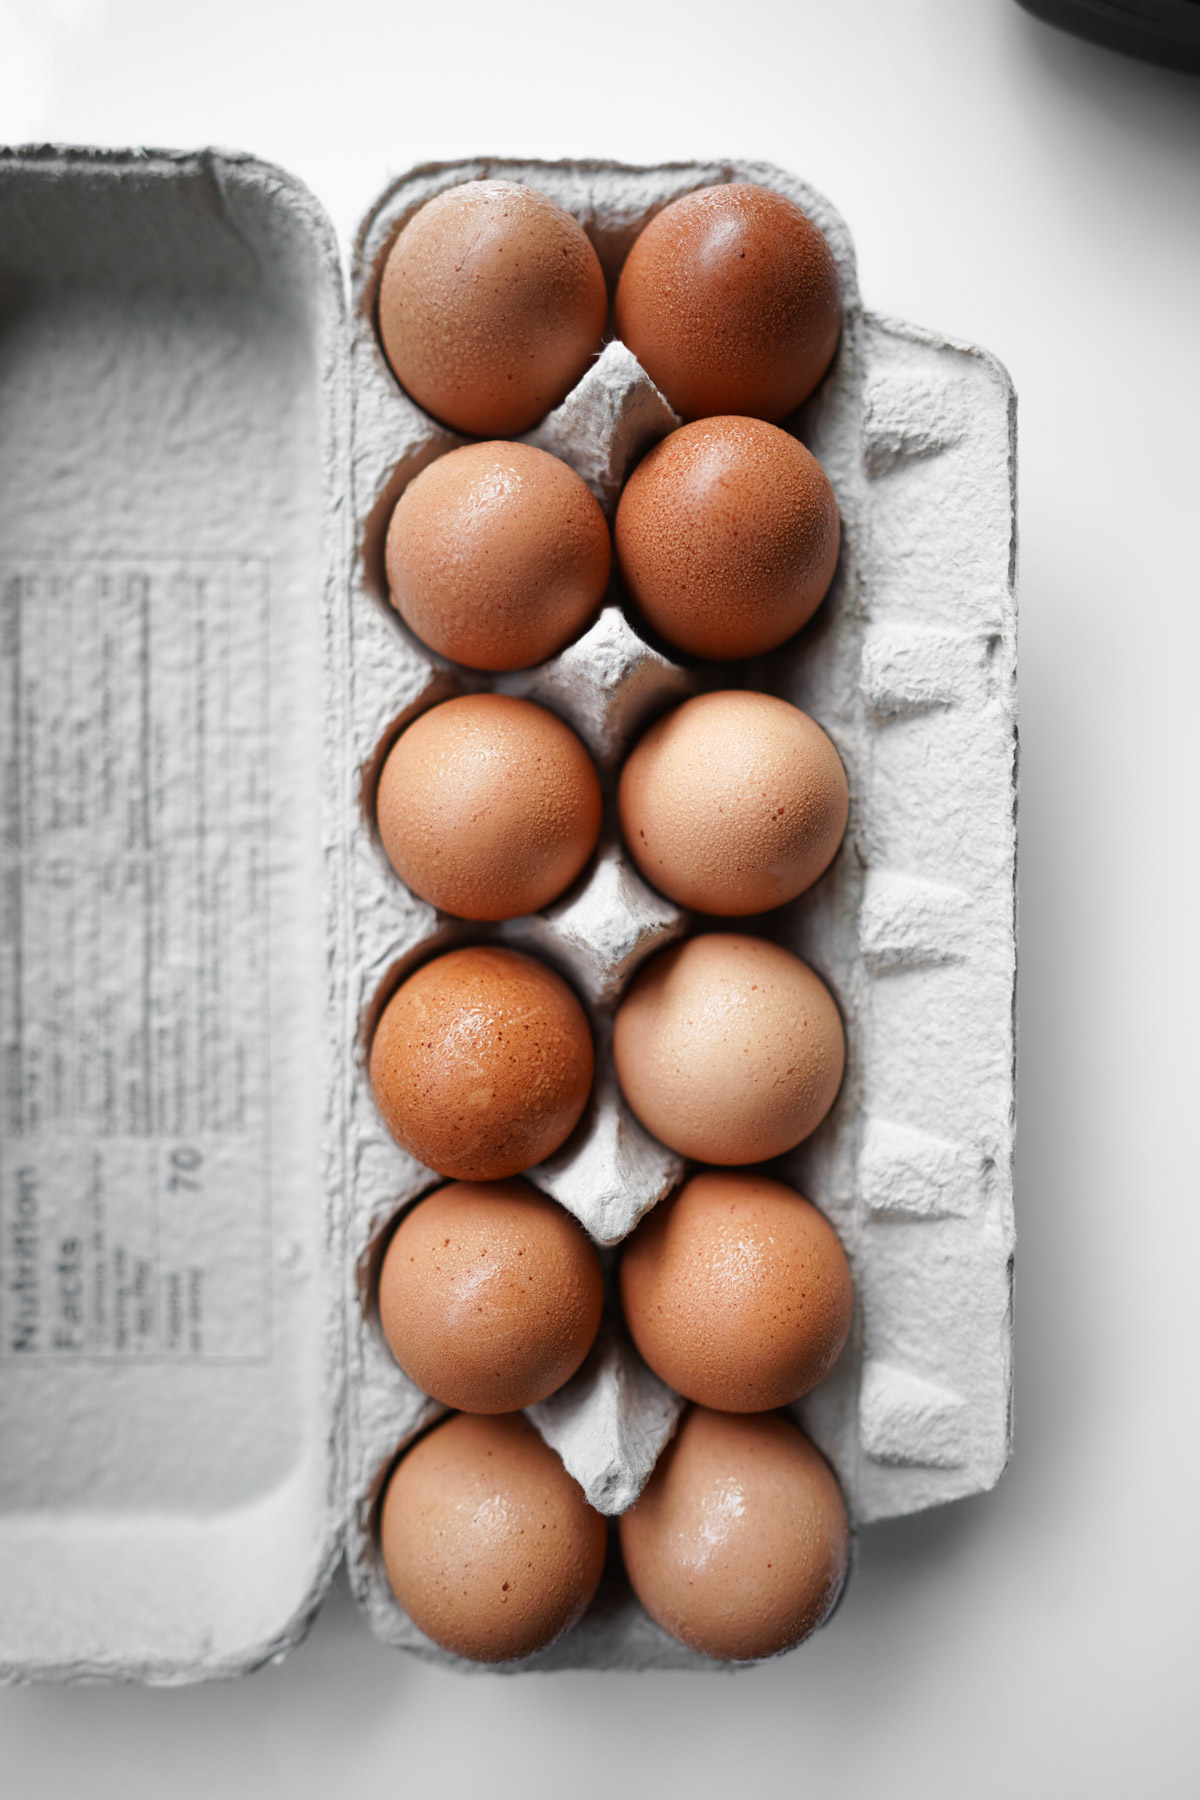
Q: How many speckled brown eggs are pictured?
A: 12